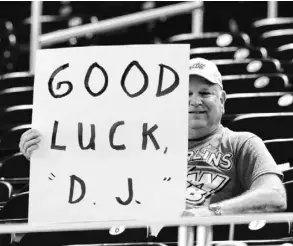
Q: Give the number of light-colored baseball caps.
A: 1